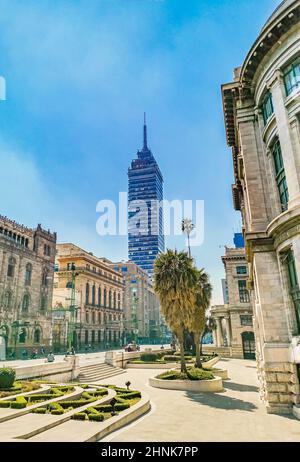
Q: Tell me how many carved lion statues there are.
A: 0